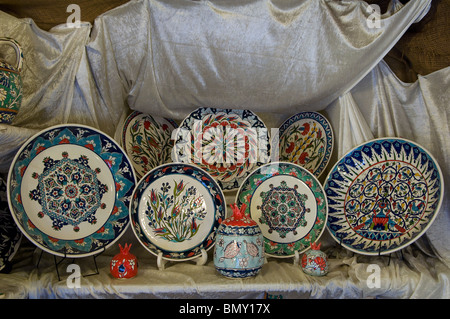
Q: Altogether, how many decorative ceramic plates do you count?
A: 7